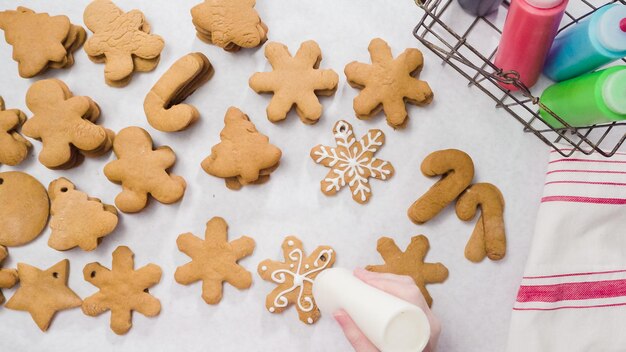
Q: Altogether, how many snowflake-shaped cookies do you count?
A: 7